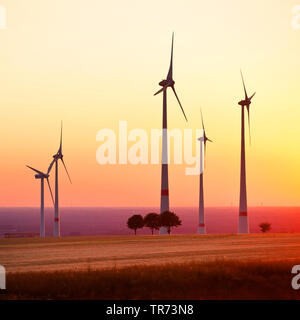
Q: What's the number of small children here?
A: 0